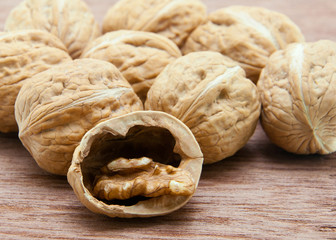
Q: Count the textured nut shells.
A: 9